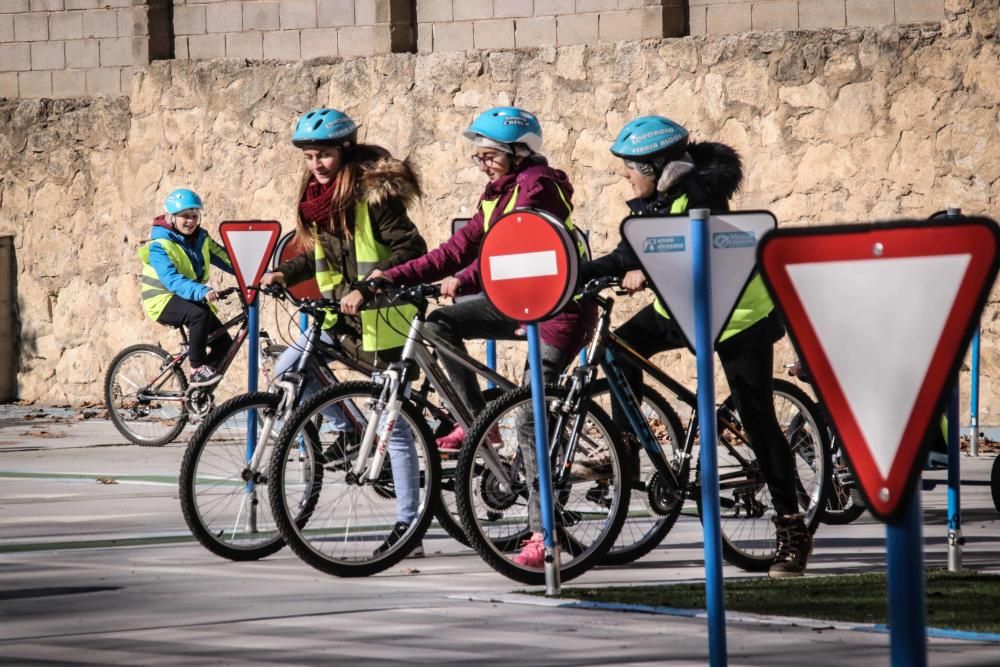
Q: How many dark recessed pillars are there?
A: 3